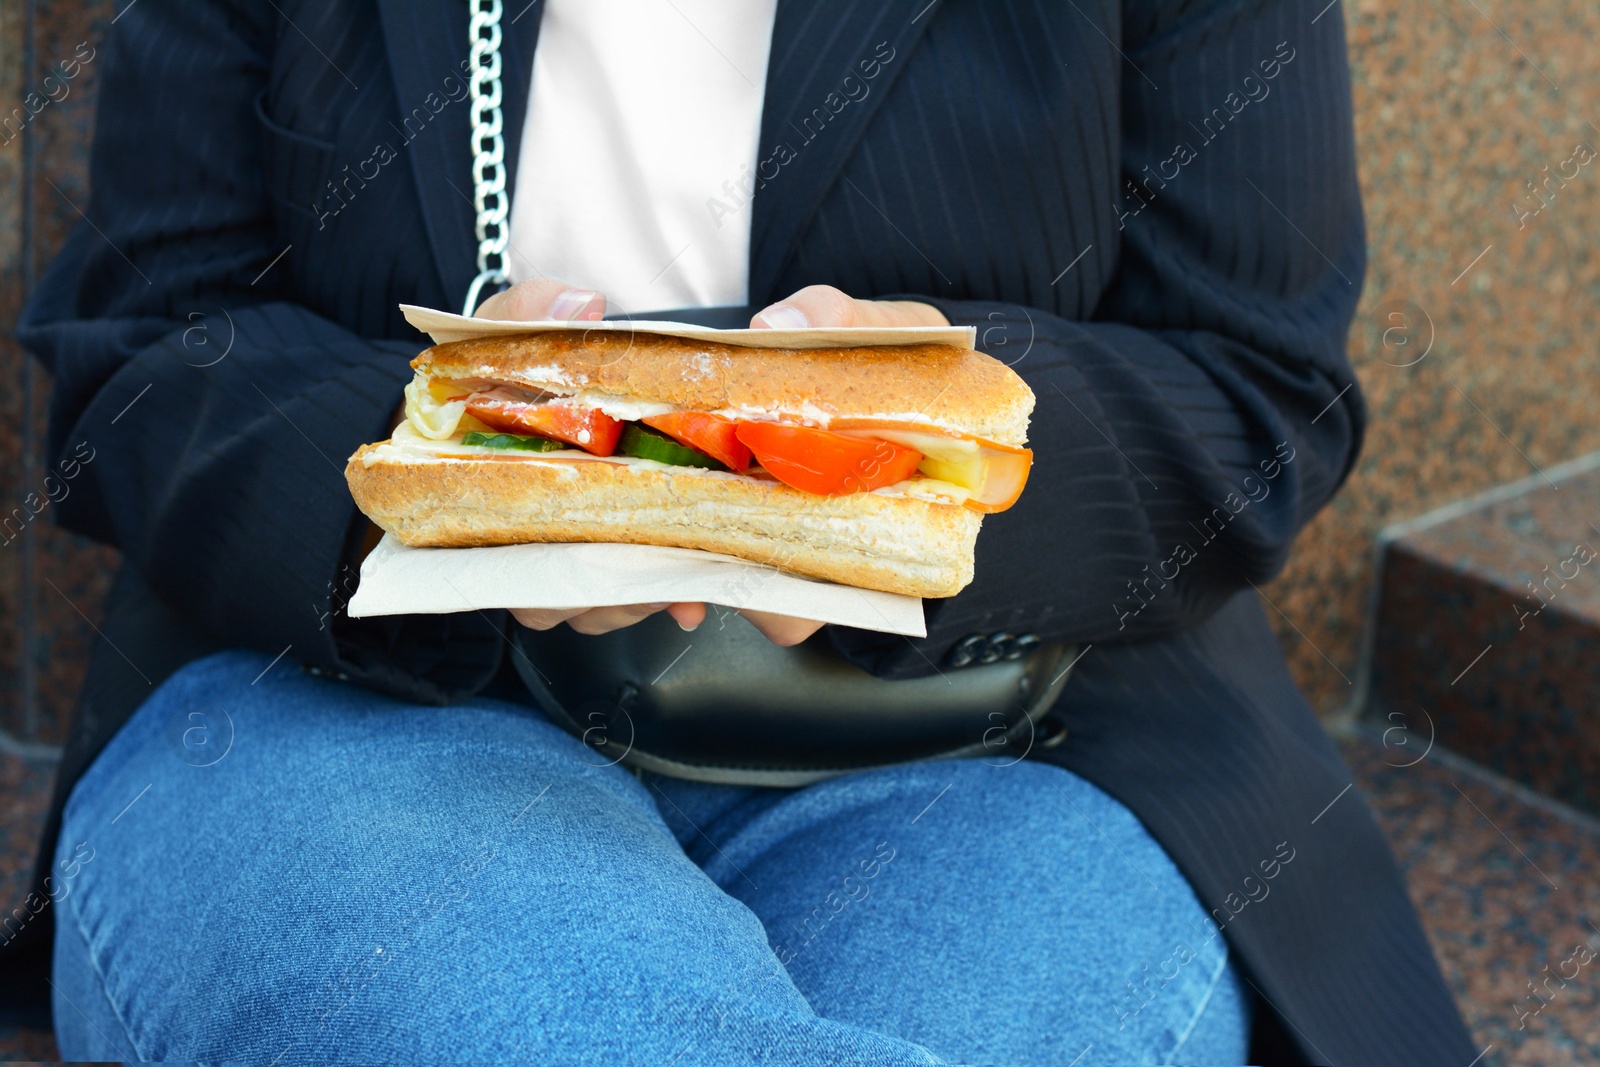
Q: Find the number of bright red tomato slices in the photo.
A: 3